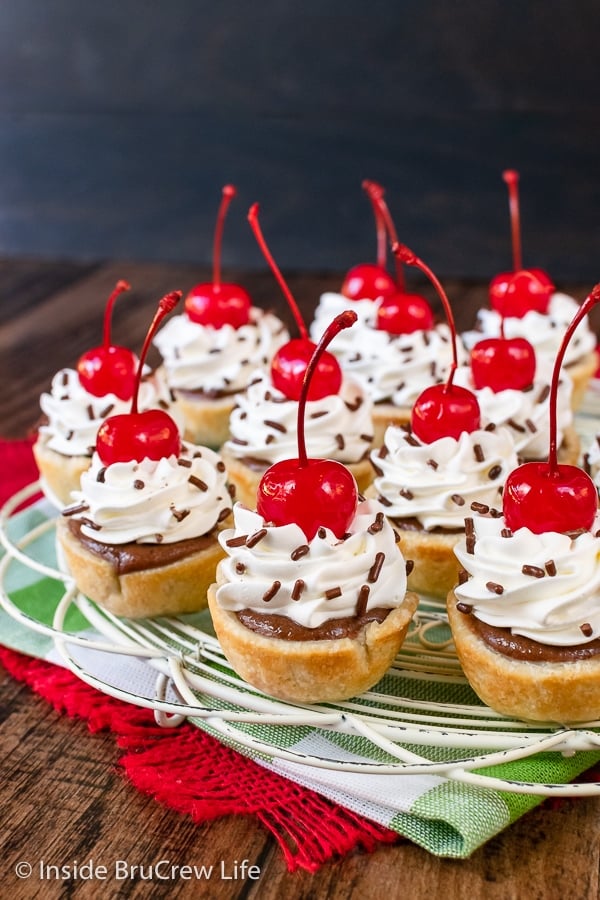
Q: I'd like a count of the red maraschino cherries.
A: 11